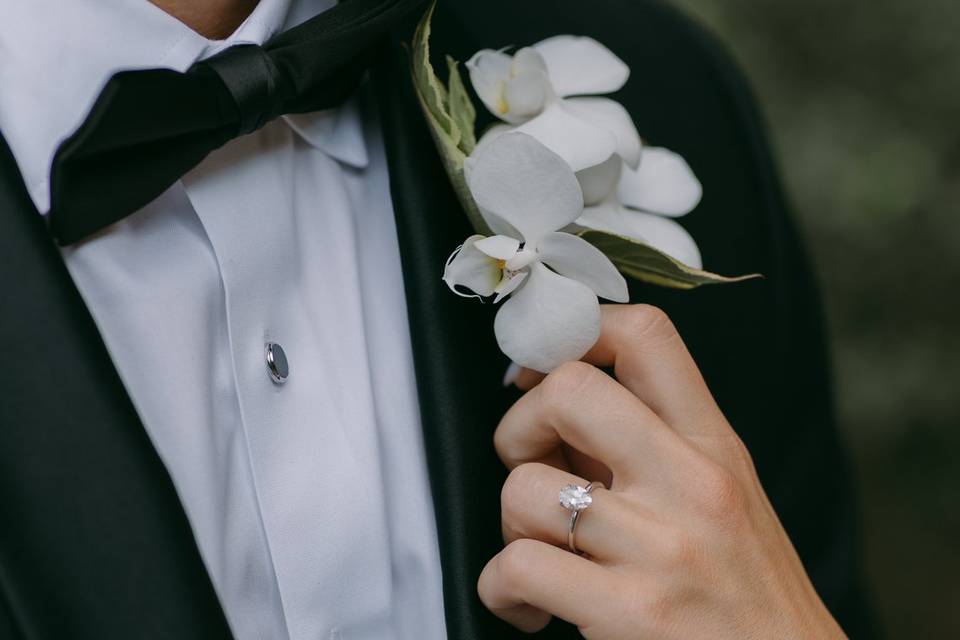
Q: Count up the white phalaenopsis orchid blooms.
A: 3